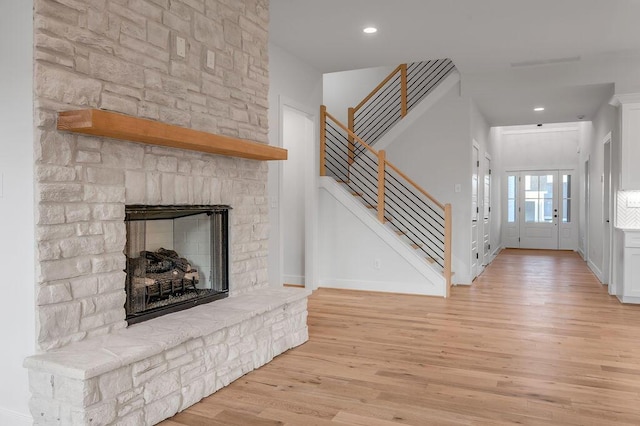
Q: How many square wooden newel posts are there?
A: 5